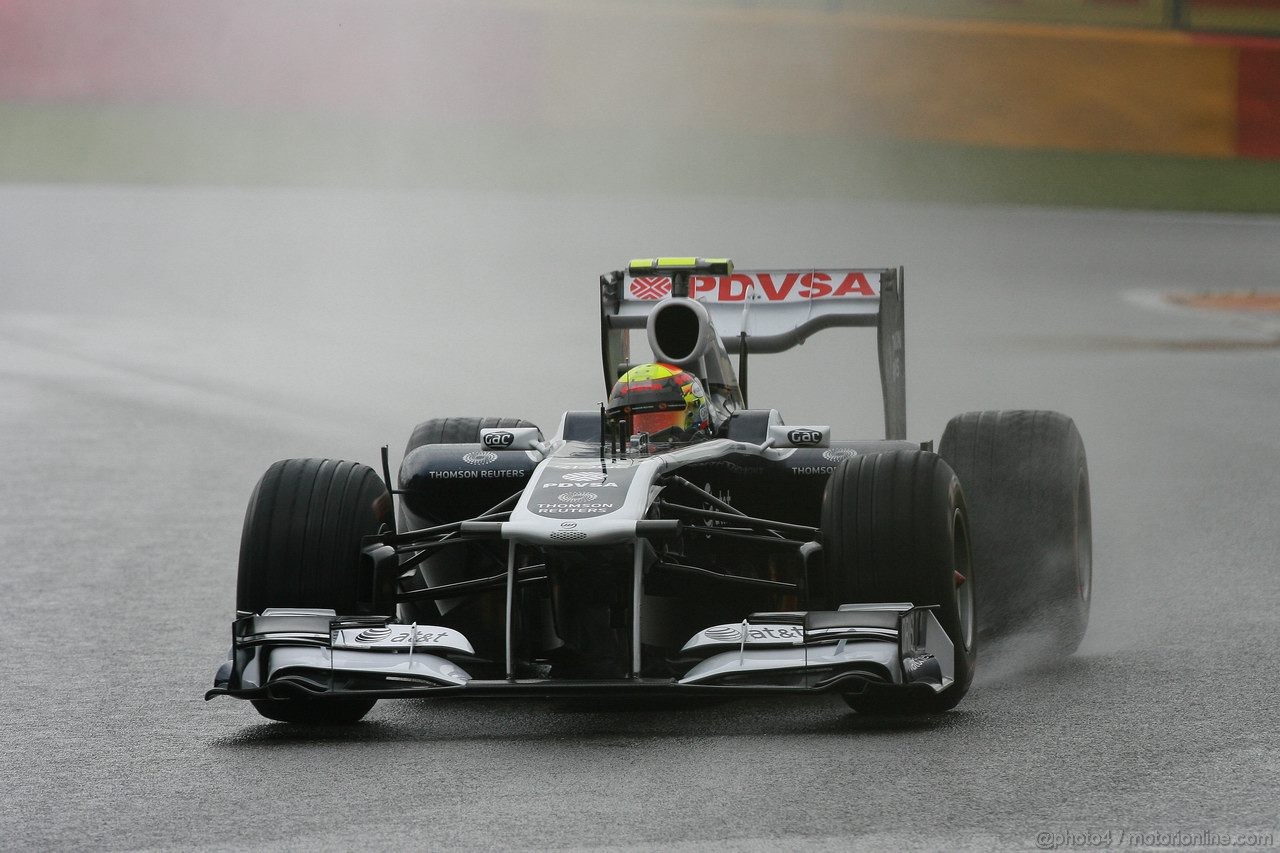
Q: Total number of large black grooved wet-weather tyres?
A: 4